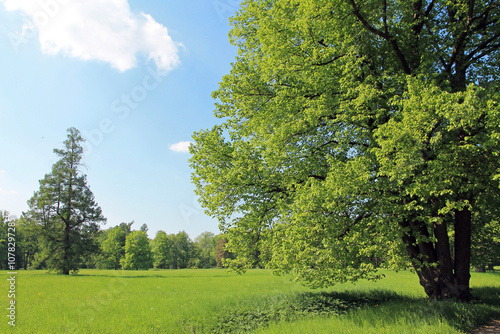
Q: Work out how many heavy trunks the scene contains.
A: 4